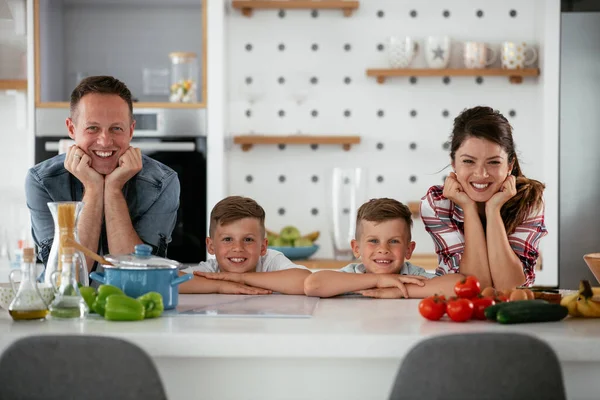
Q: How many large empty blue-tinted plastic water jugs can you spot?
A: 0